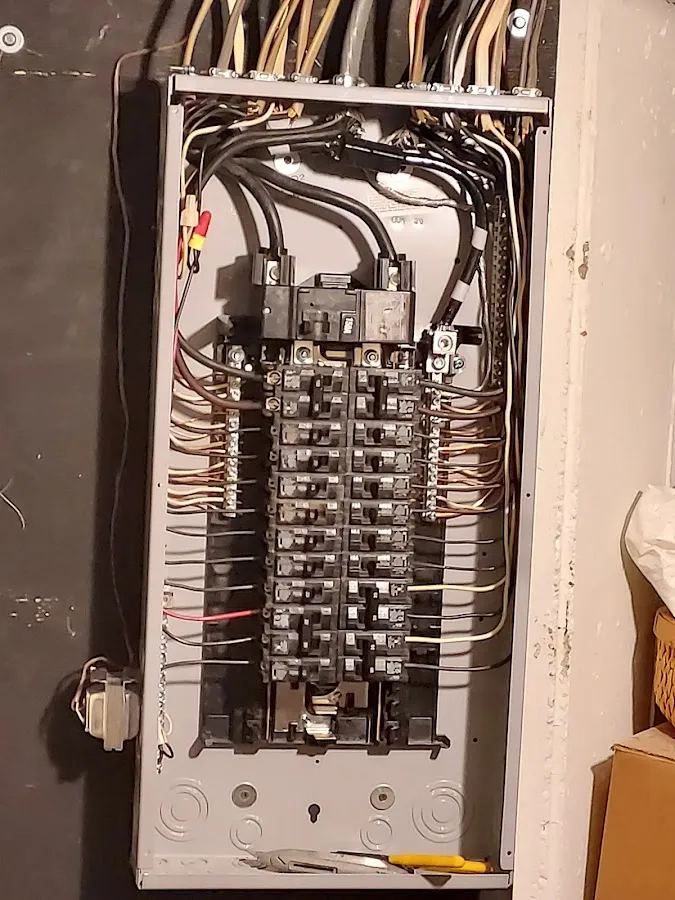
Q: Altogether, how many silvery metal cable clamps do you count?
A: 9